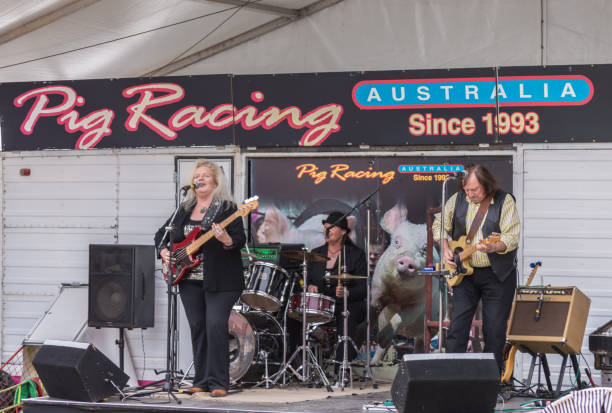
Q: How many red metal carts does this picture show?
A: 0